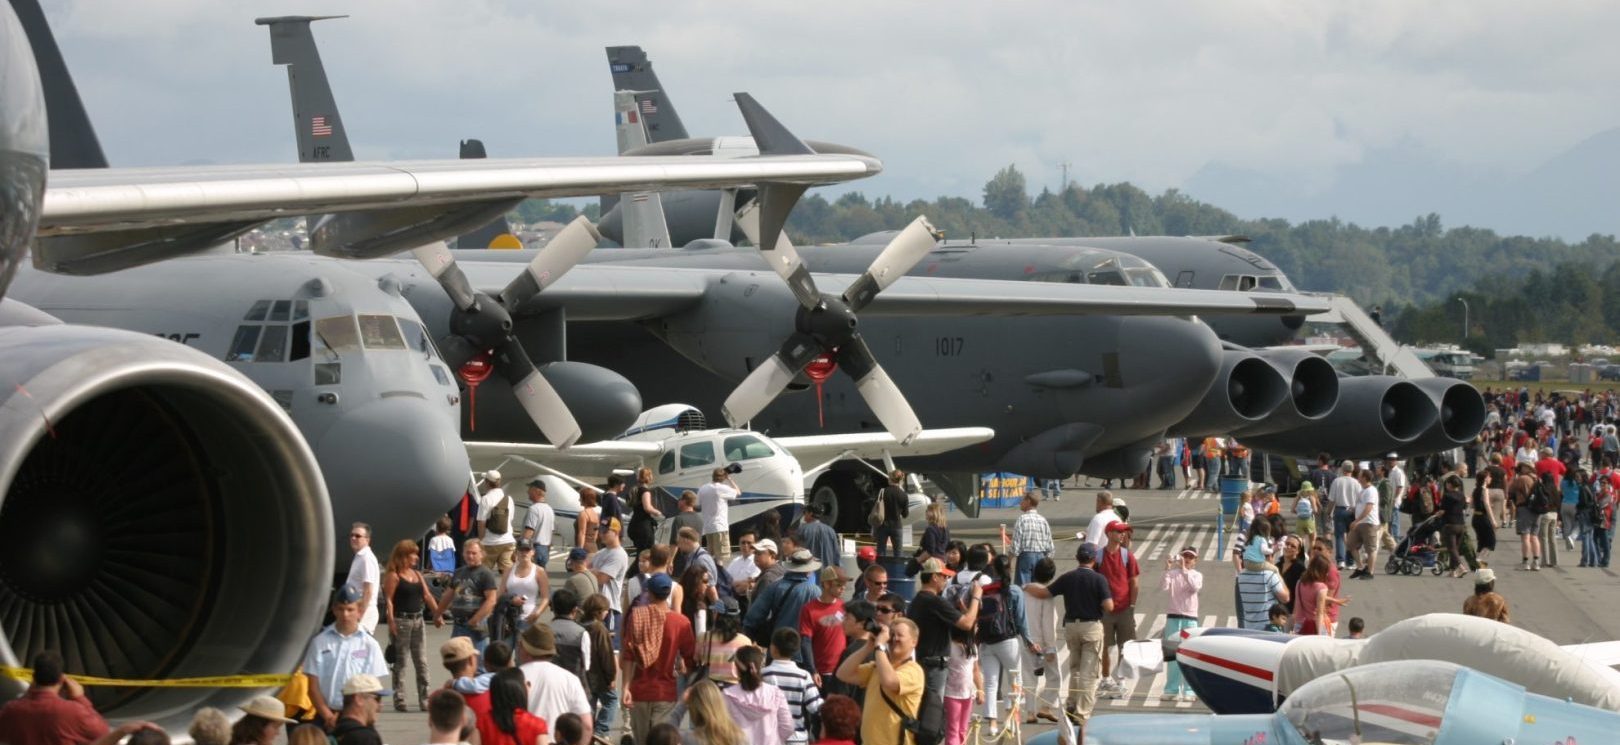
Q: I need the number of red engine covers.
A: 2